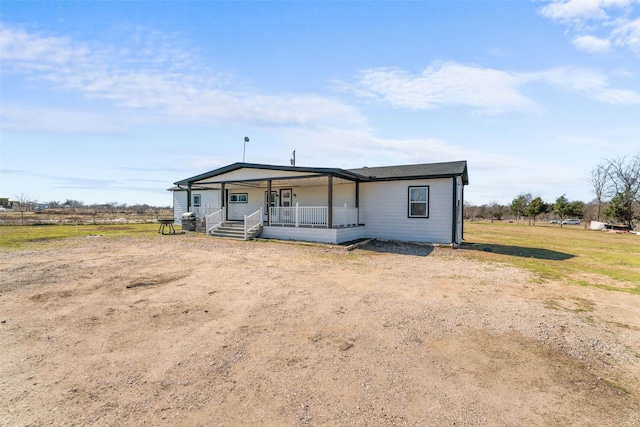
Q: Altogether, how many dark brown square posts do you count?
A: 5